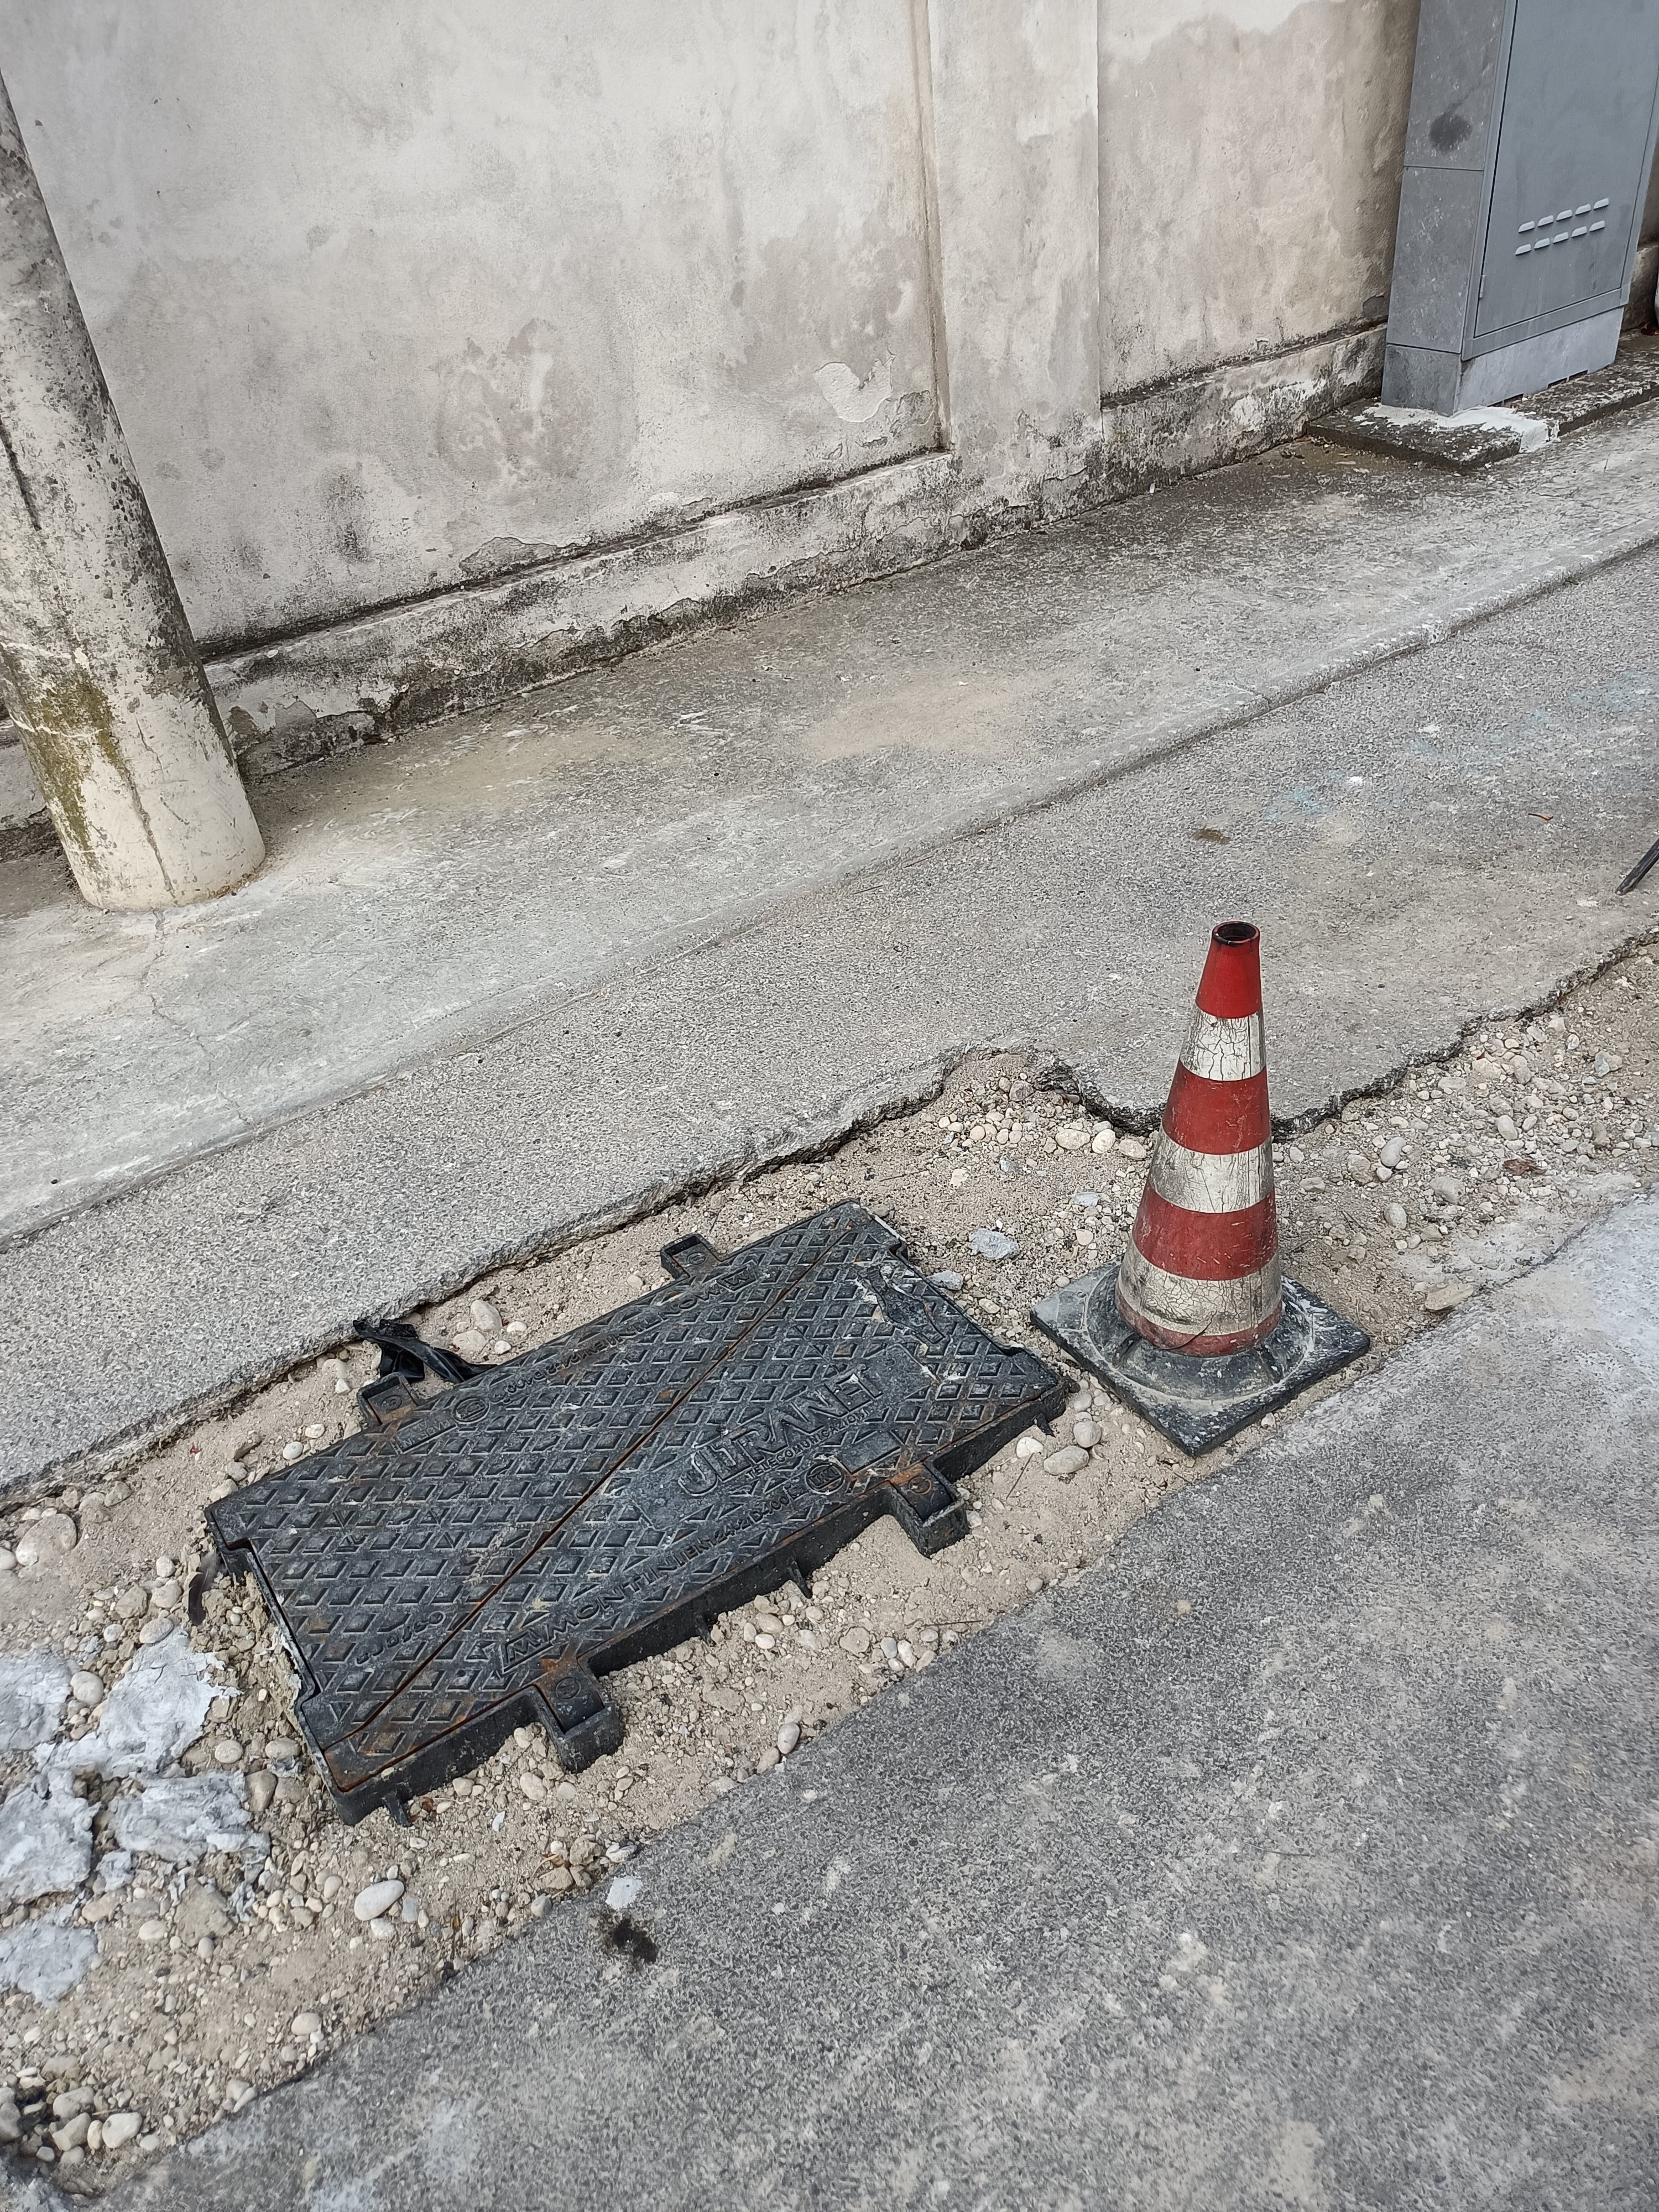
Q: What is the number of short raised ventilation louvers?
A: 10